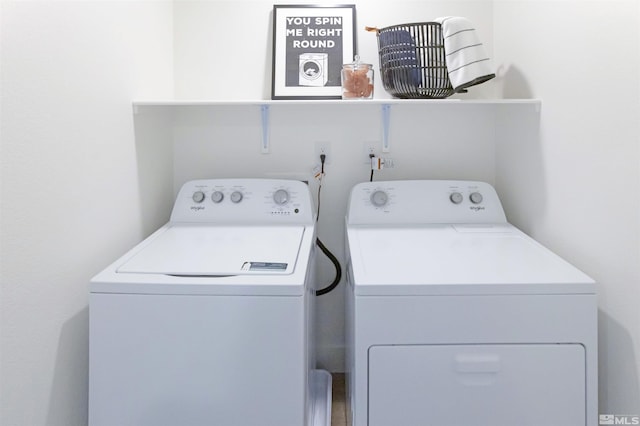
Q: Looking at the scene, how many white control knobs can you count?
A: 7